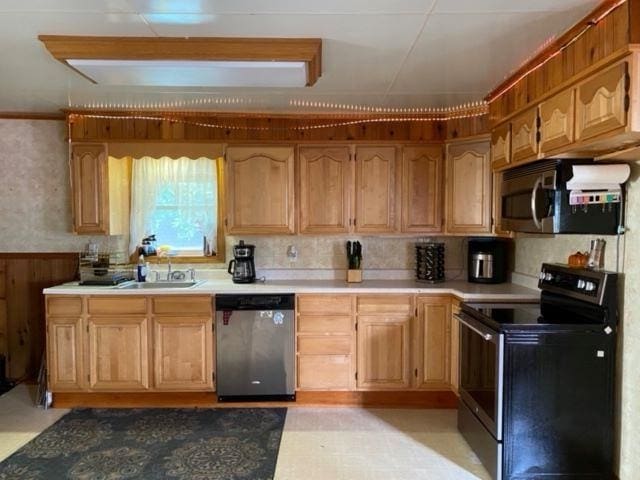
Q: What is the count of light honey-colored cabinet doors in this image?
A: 15